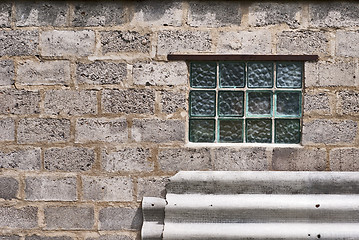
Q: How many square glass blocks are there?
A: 12